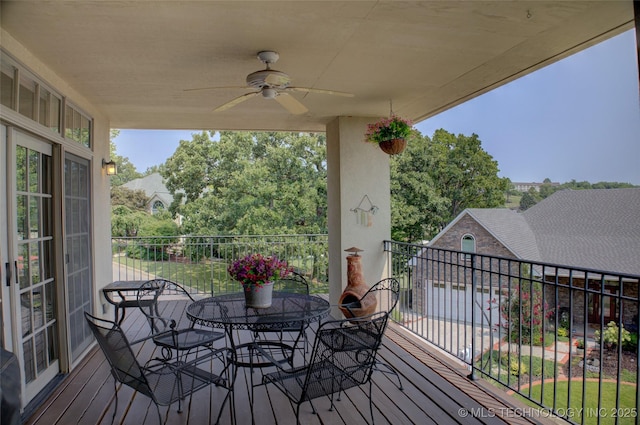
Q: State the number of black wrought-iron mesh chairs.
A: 5